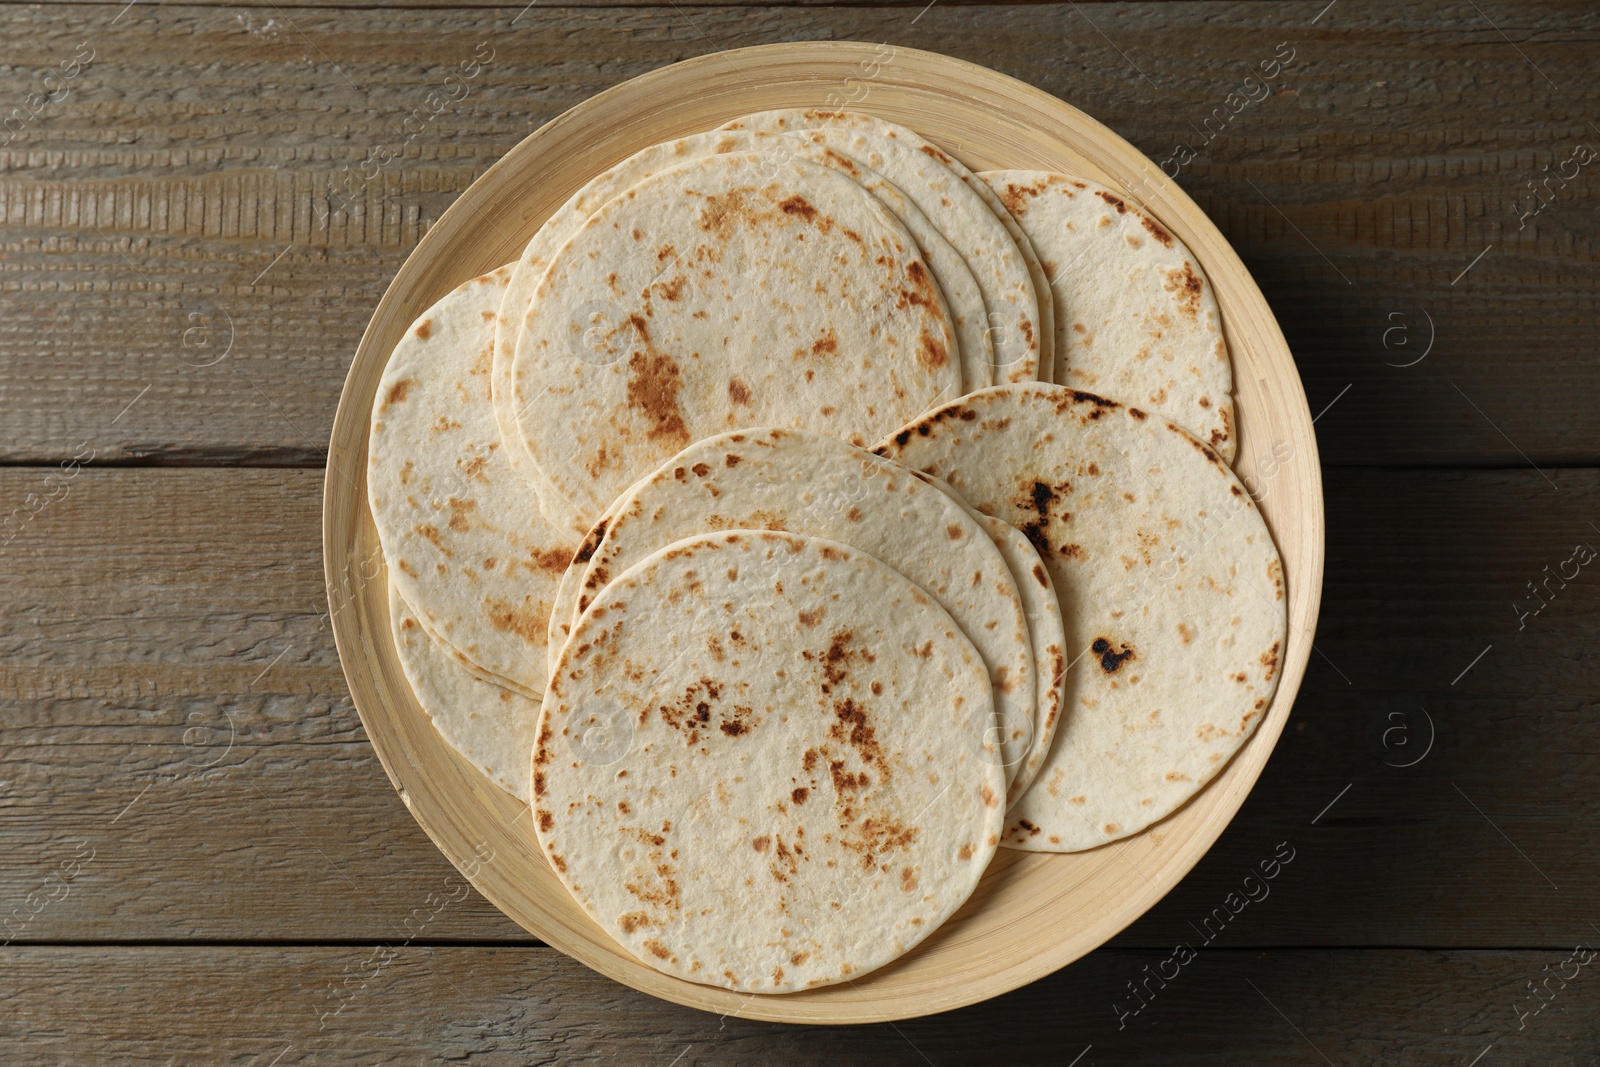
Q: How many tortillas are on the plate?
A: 12